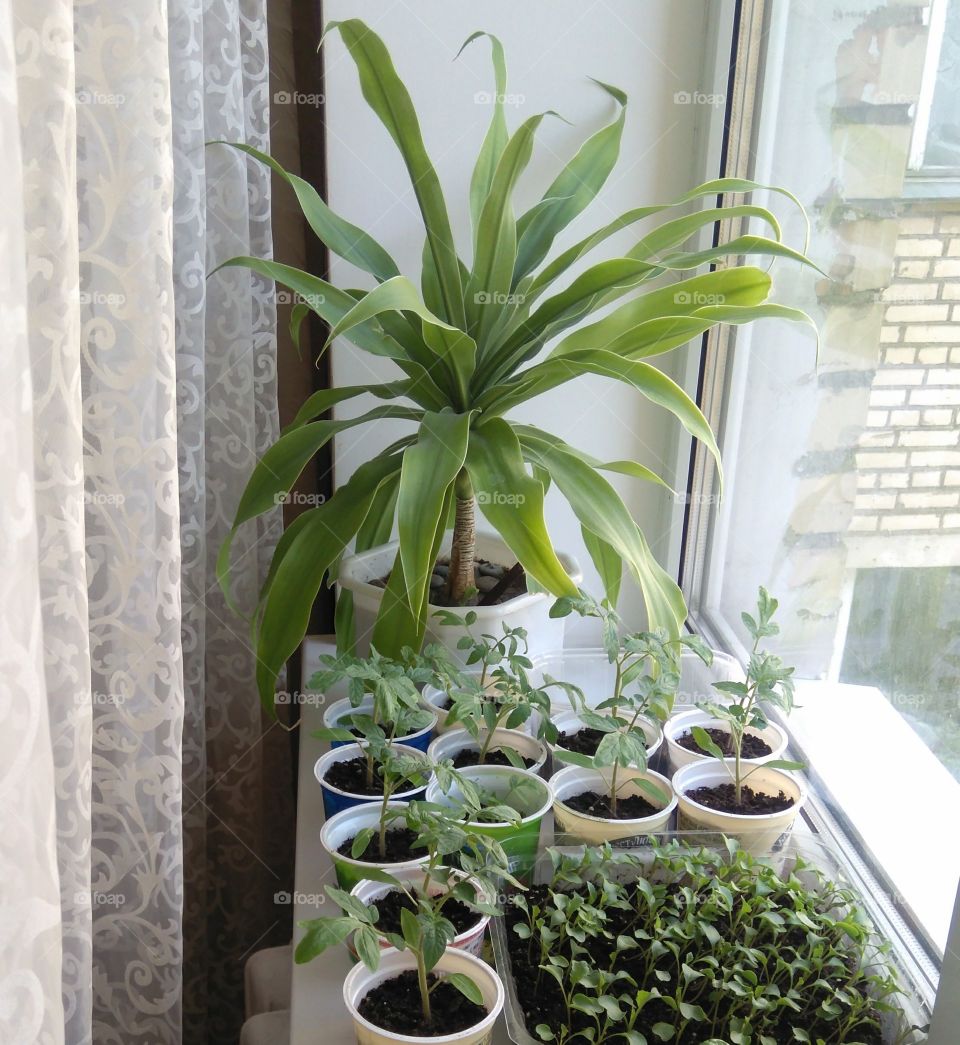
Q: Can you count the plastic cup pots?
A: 12